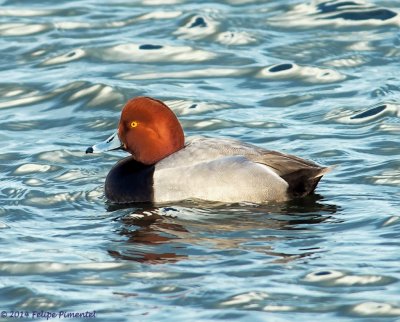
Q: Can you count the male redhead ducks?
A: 1